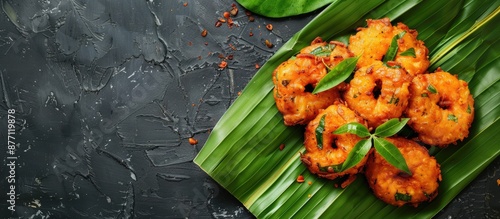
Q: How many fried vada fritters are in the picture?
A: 6